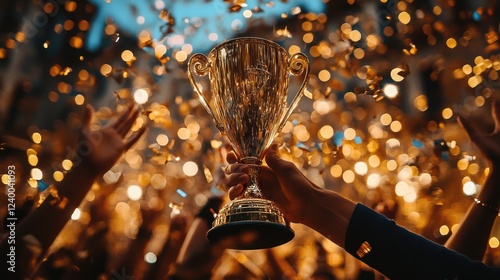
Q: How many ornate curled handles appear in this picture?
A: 2